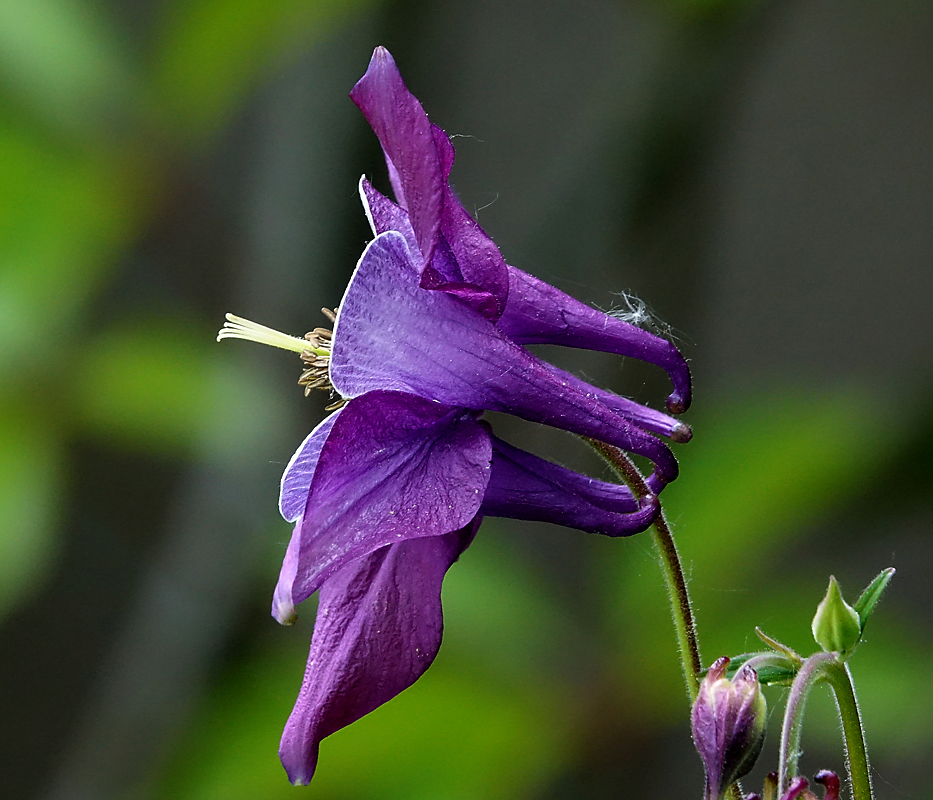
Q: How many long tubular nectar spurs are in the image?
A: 5